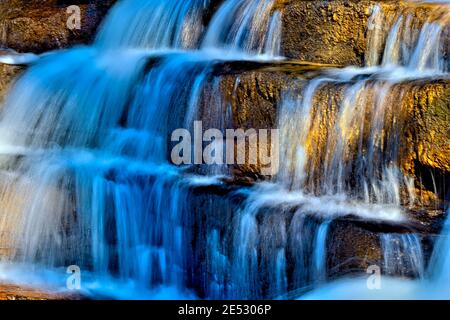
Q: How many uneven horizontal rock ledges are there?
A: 3